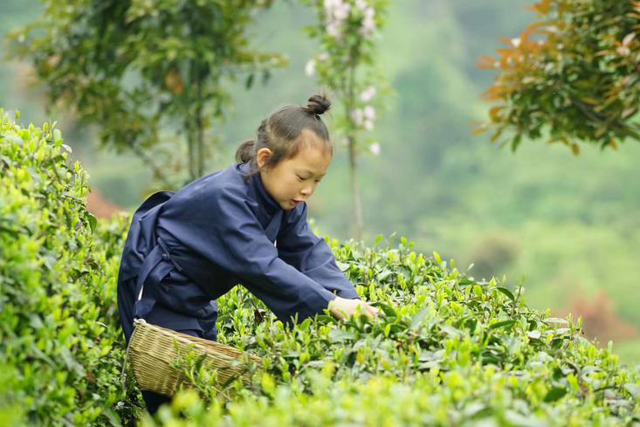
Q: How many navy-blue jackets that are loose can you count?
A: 1